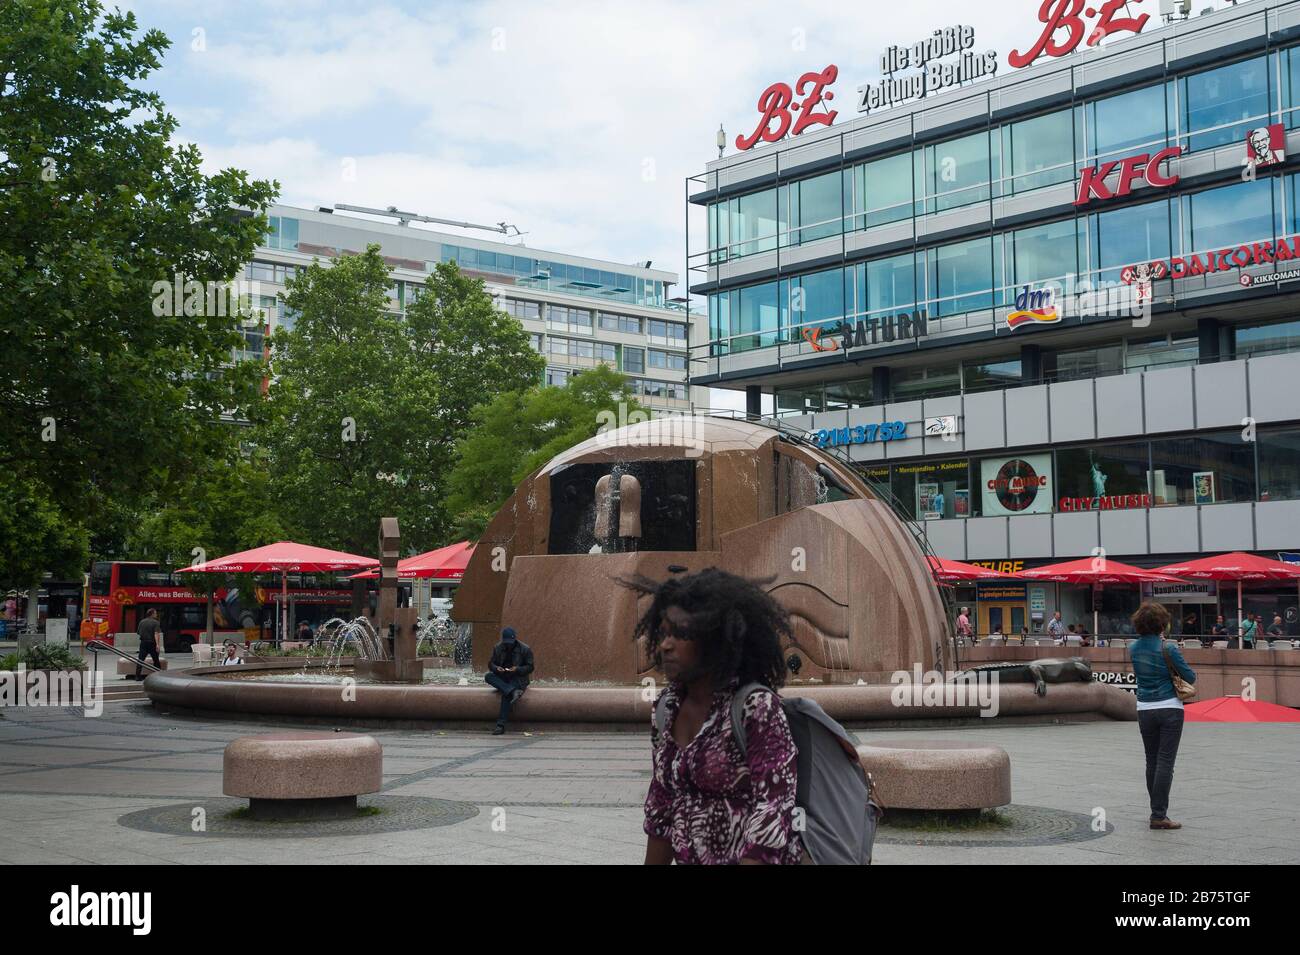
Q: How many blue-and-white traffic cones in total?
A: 0